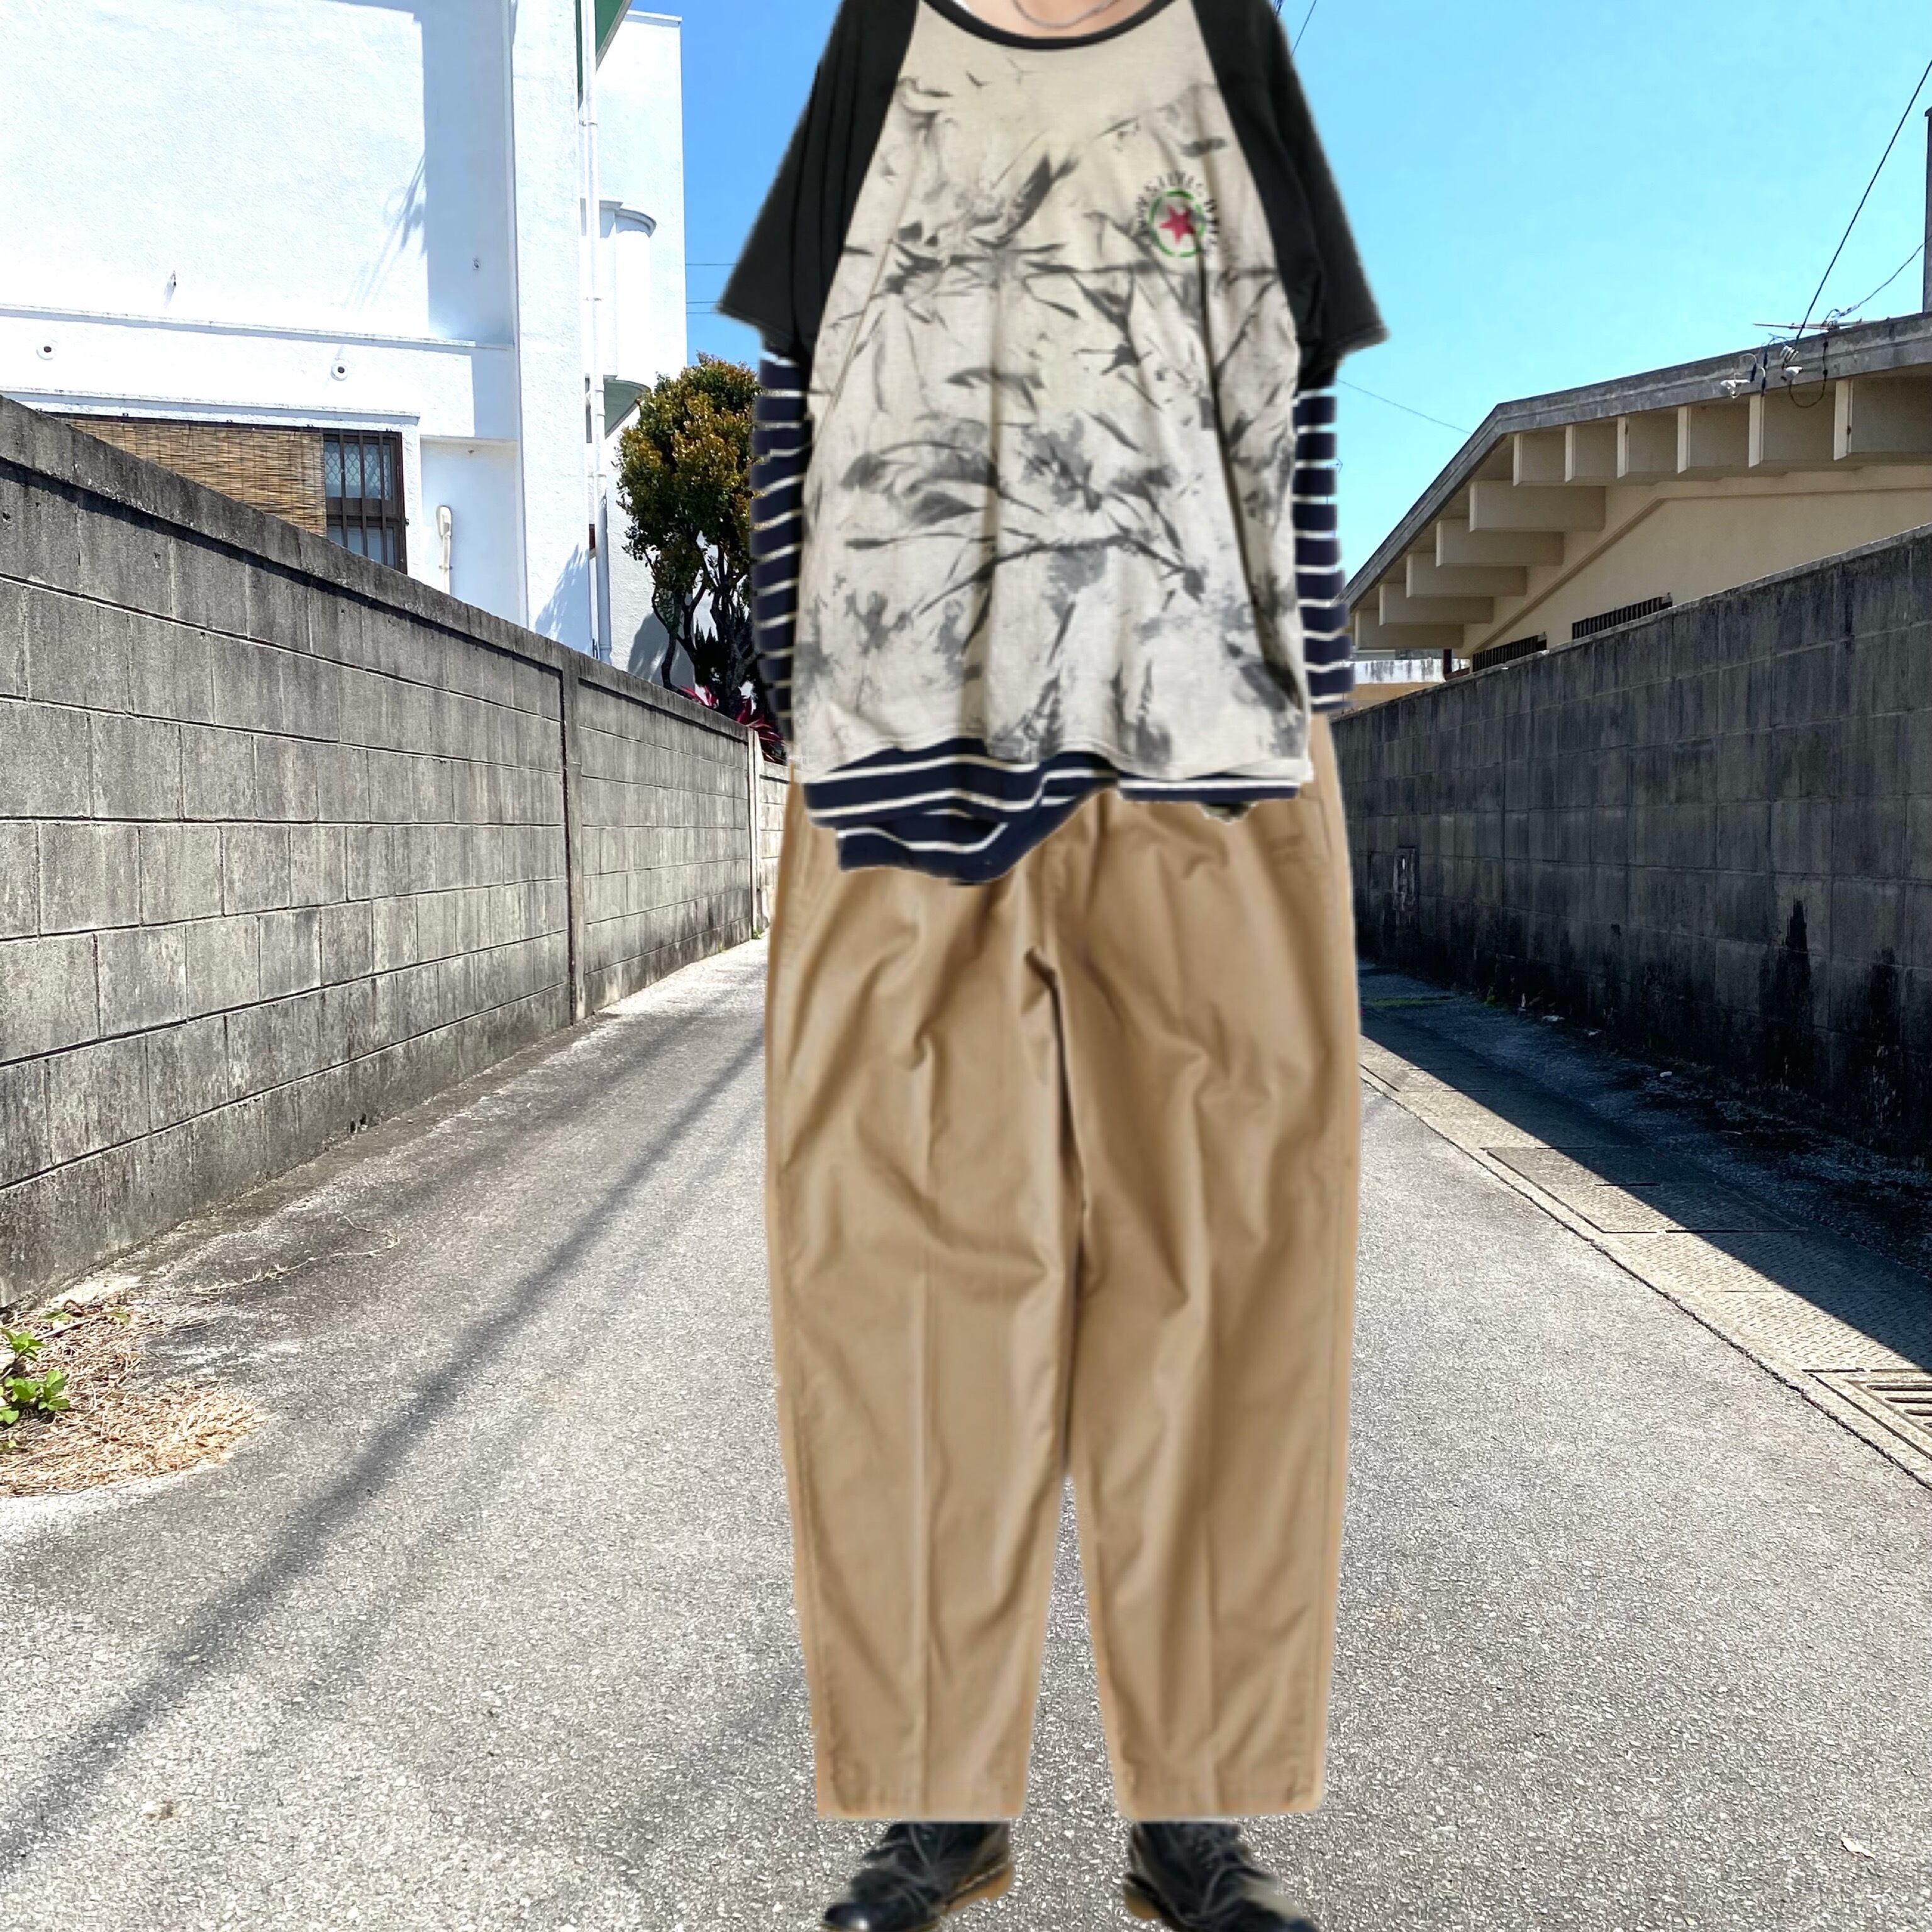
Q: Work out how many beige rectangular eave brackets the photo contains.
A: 11